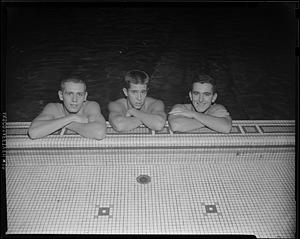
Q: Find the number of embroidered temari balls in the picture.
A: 0